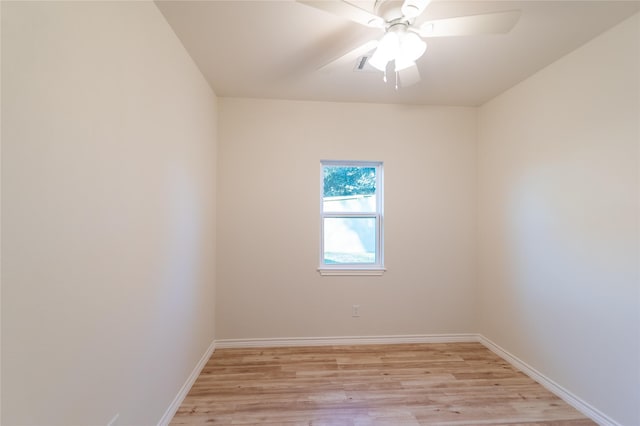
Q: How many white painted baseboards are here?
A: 3